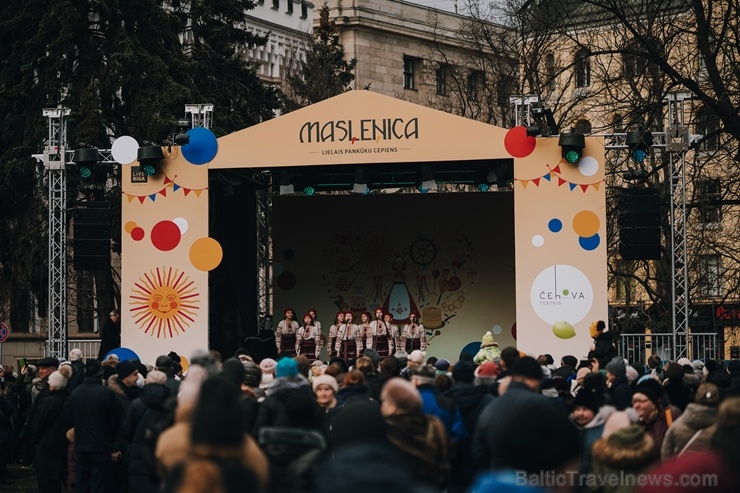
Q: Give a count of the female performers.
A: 9